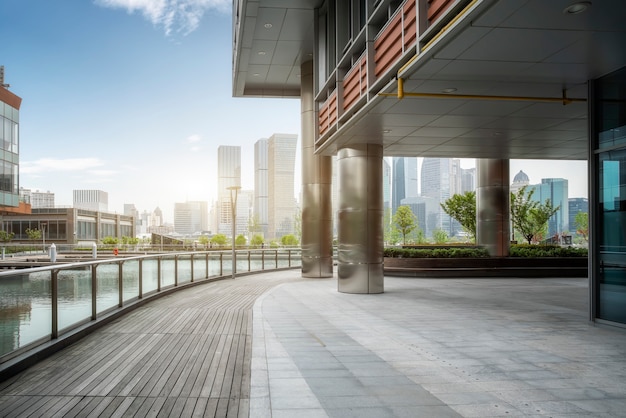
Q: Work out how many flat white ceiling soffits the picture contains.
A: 2